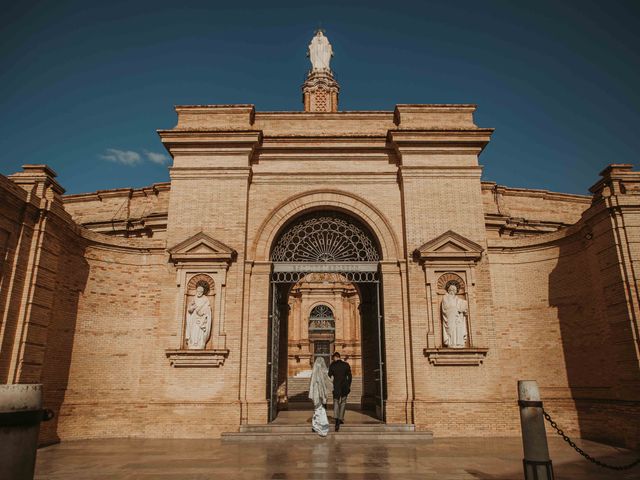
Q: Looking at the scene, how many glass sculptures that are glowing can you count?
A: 0